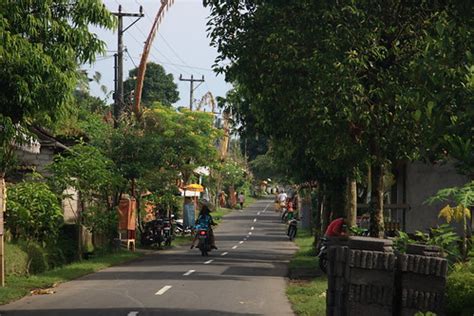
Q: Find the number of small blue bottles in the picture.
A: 0